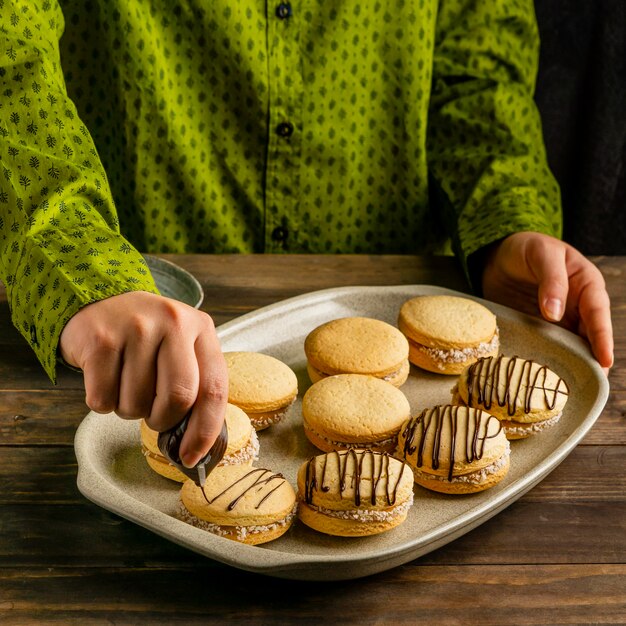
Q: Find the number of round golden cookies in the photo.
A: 9